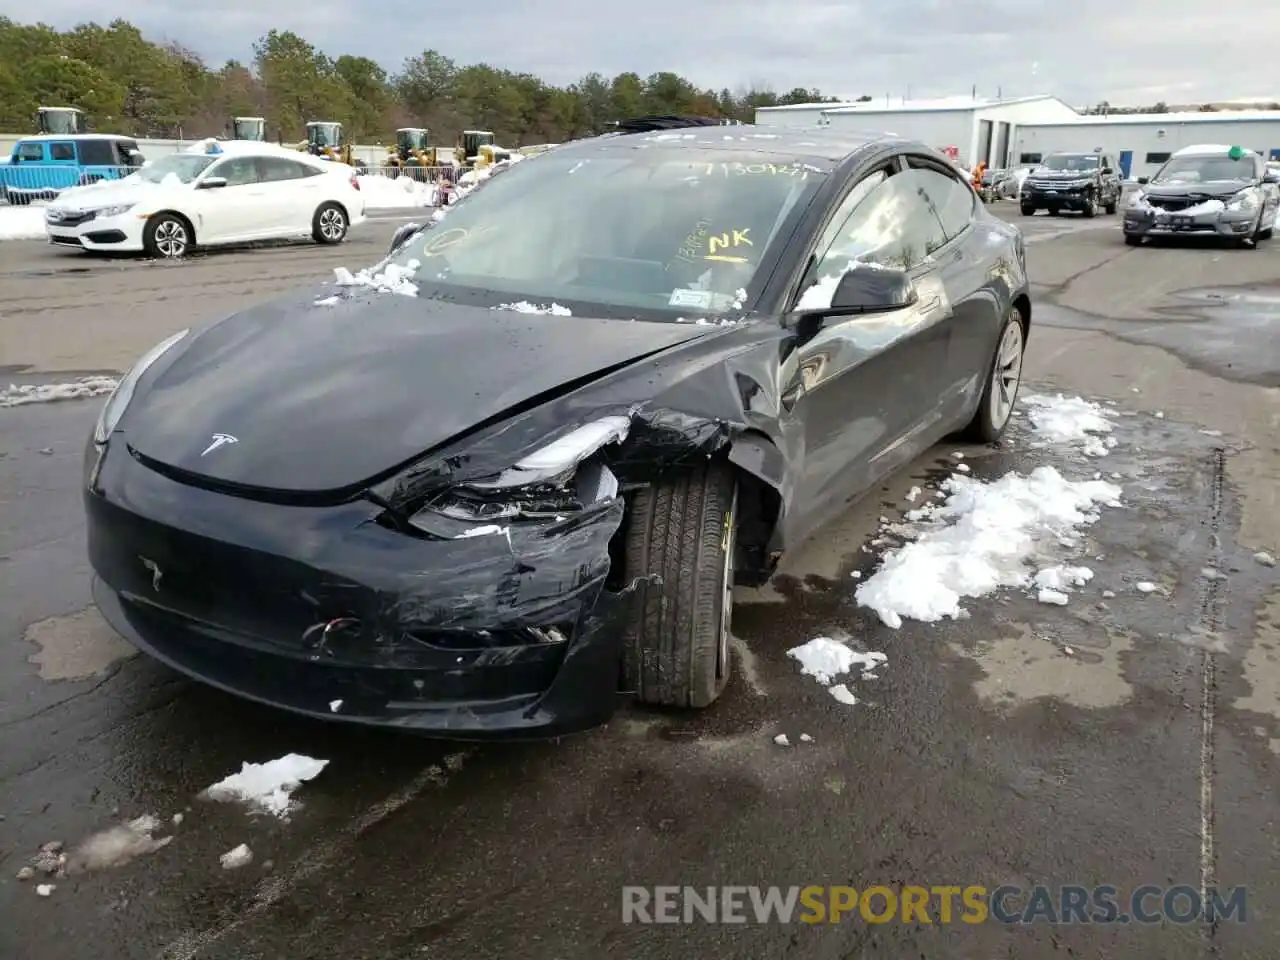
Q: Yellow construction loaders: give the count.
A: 5